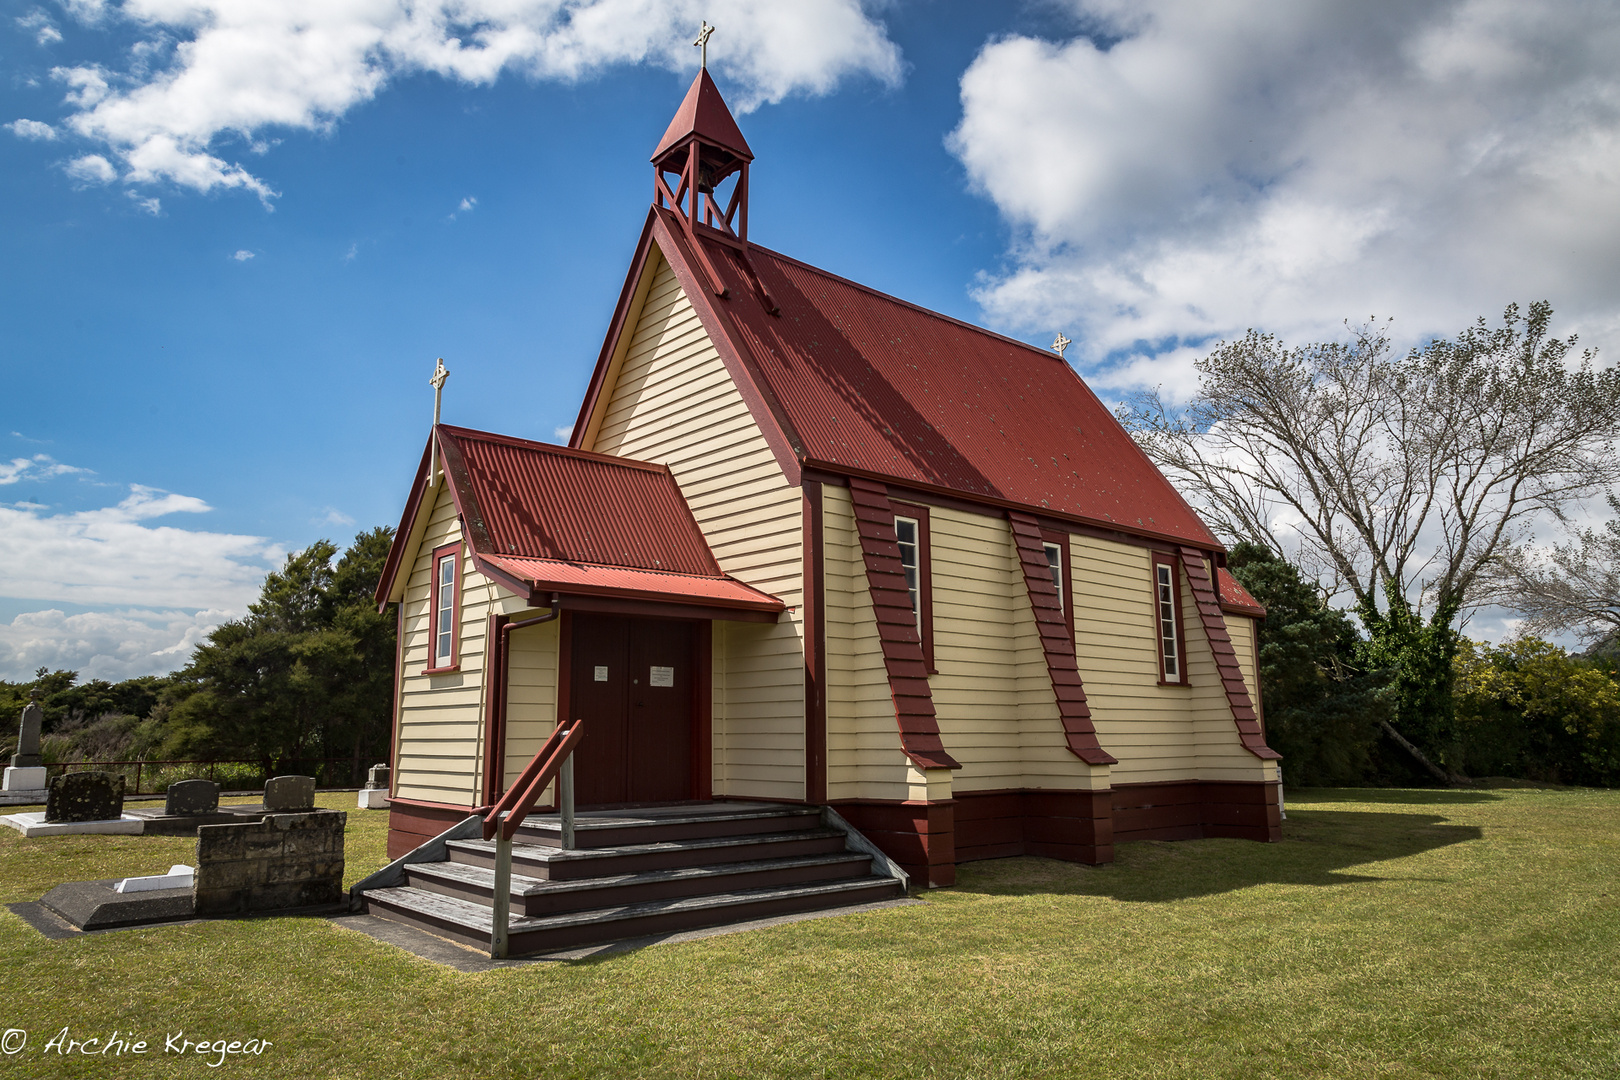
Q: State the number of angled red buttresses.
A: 3